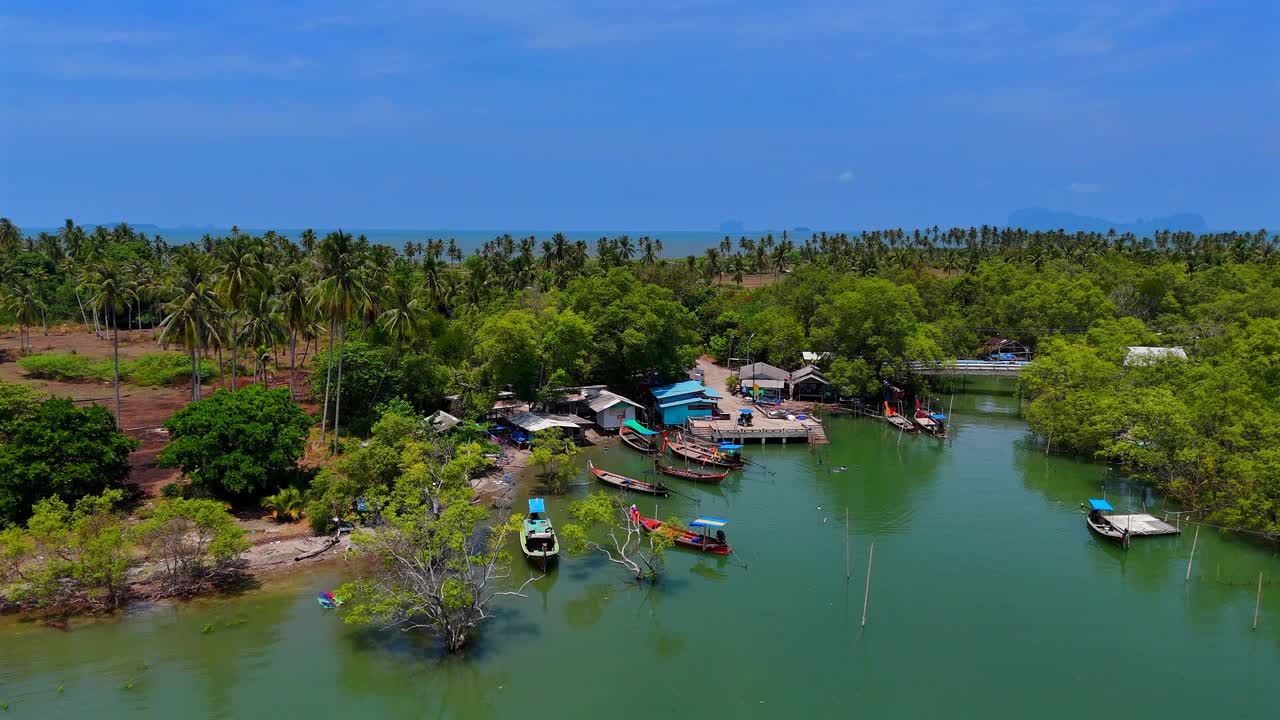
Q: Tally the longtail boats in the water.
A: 10